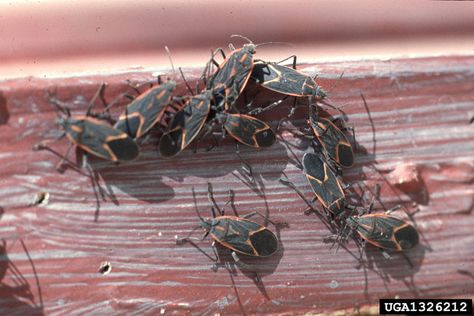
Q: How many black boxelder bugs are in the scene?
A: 10